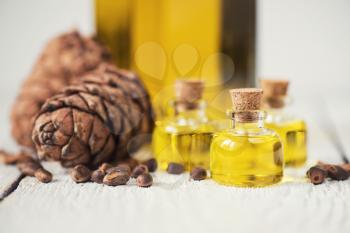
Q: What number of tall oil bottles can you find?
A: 1